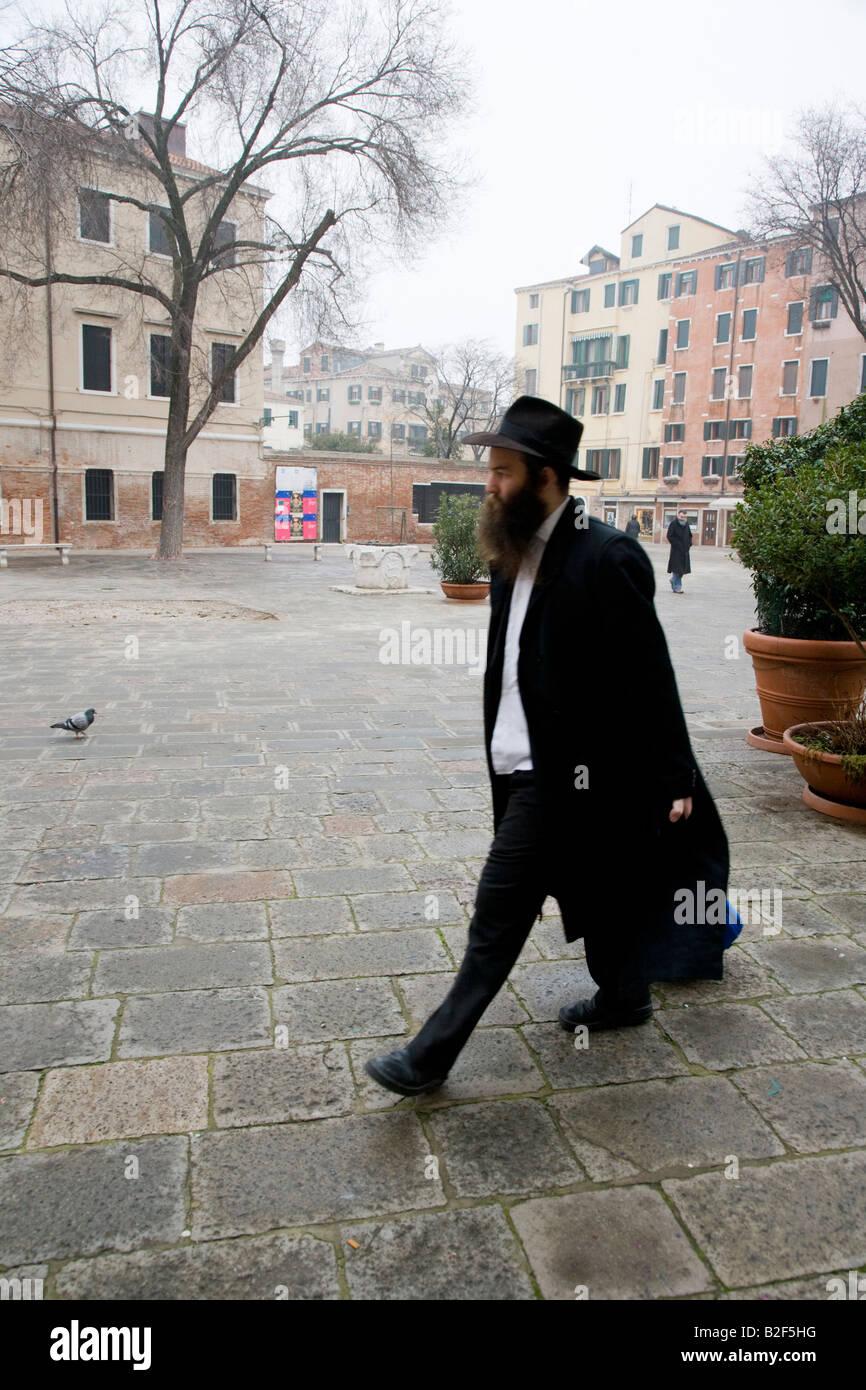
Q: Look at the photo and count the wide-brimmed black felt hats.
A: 1